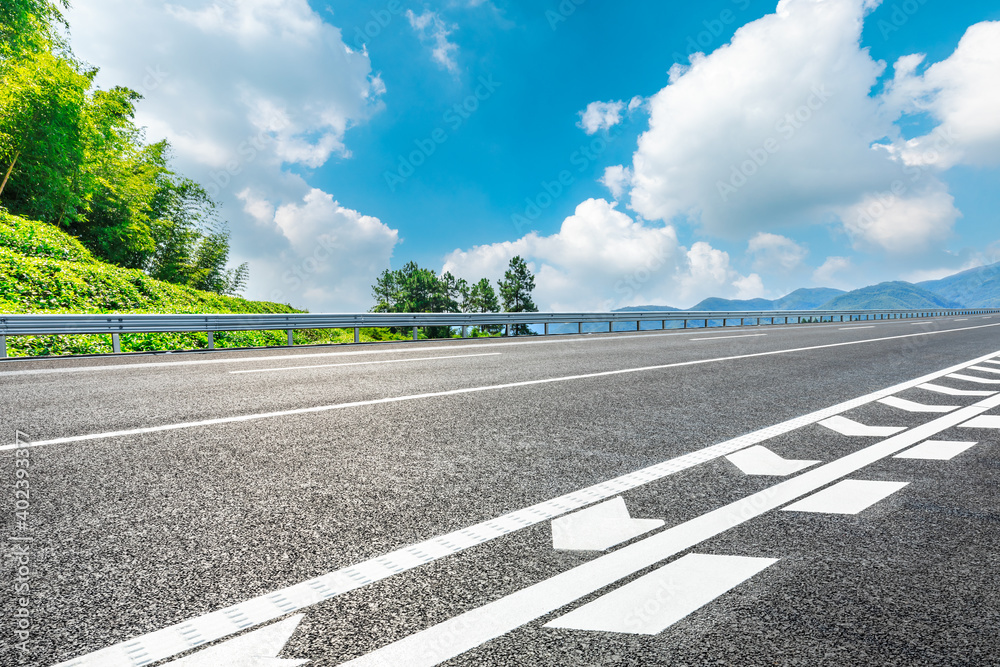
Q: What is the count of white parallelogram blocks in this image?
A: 4